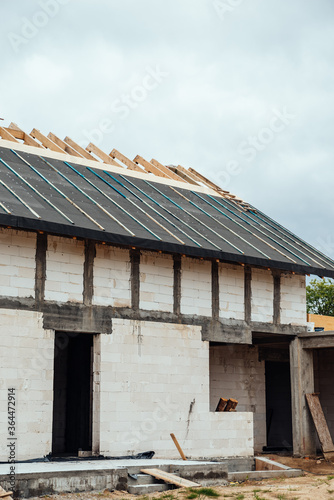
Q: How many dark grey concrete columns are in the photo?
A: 7